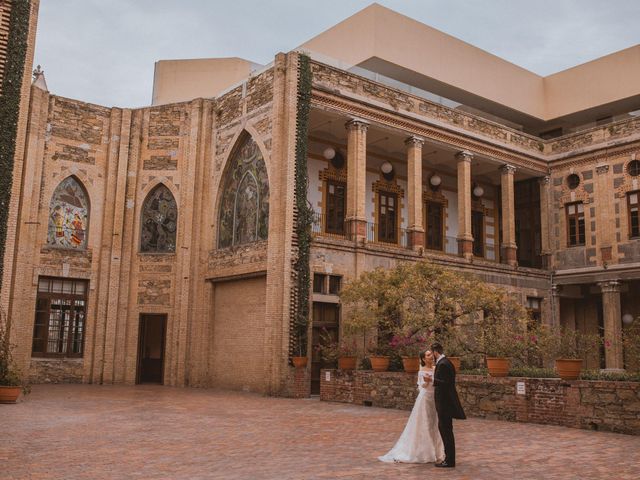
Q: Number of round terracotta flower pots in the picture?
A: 8